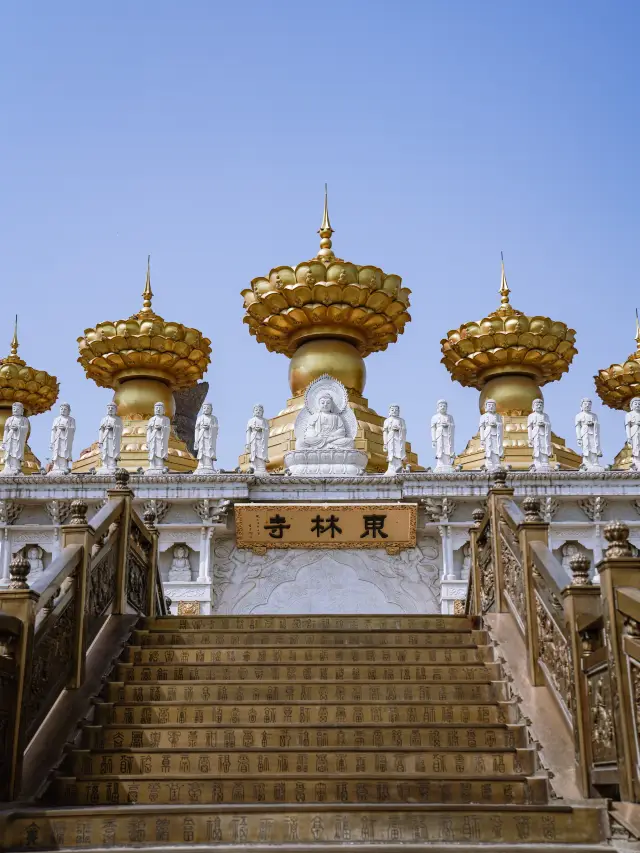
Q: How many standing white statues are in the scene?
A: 12